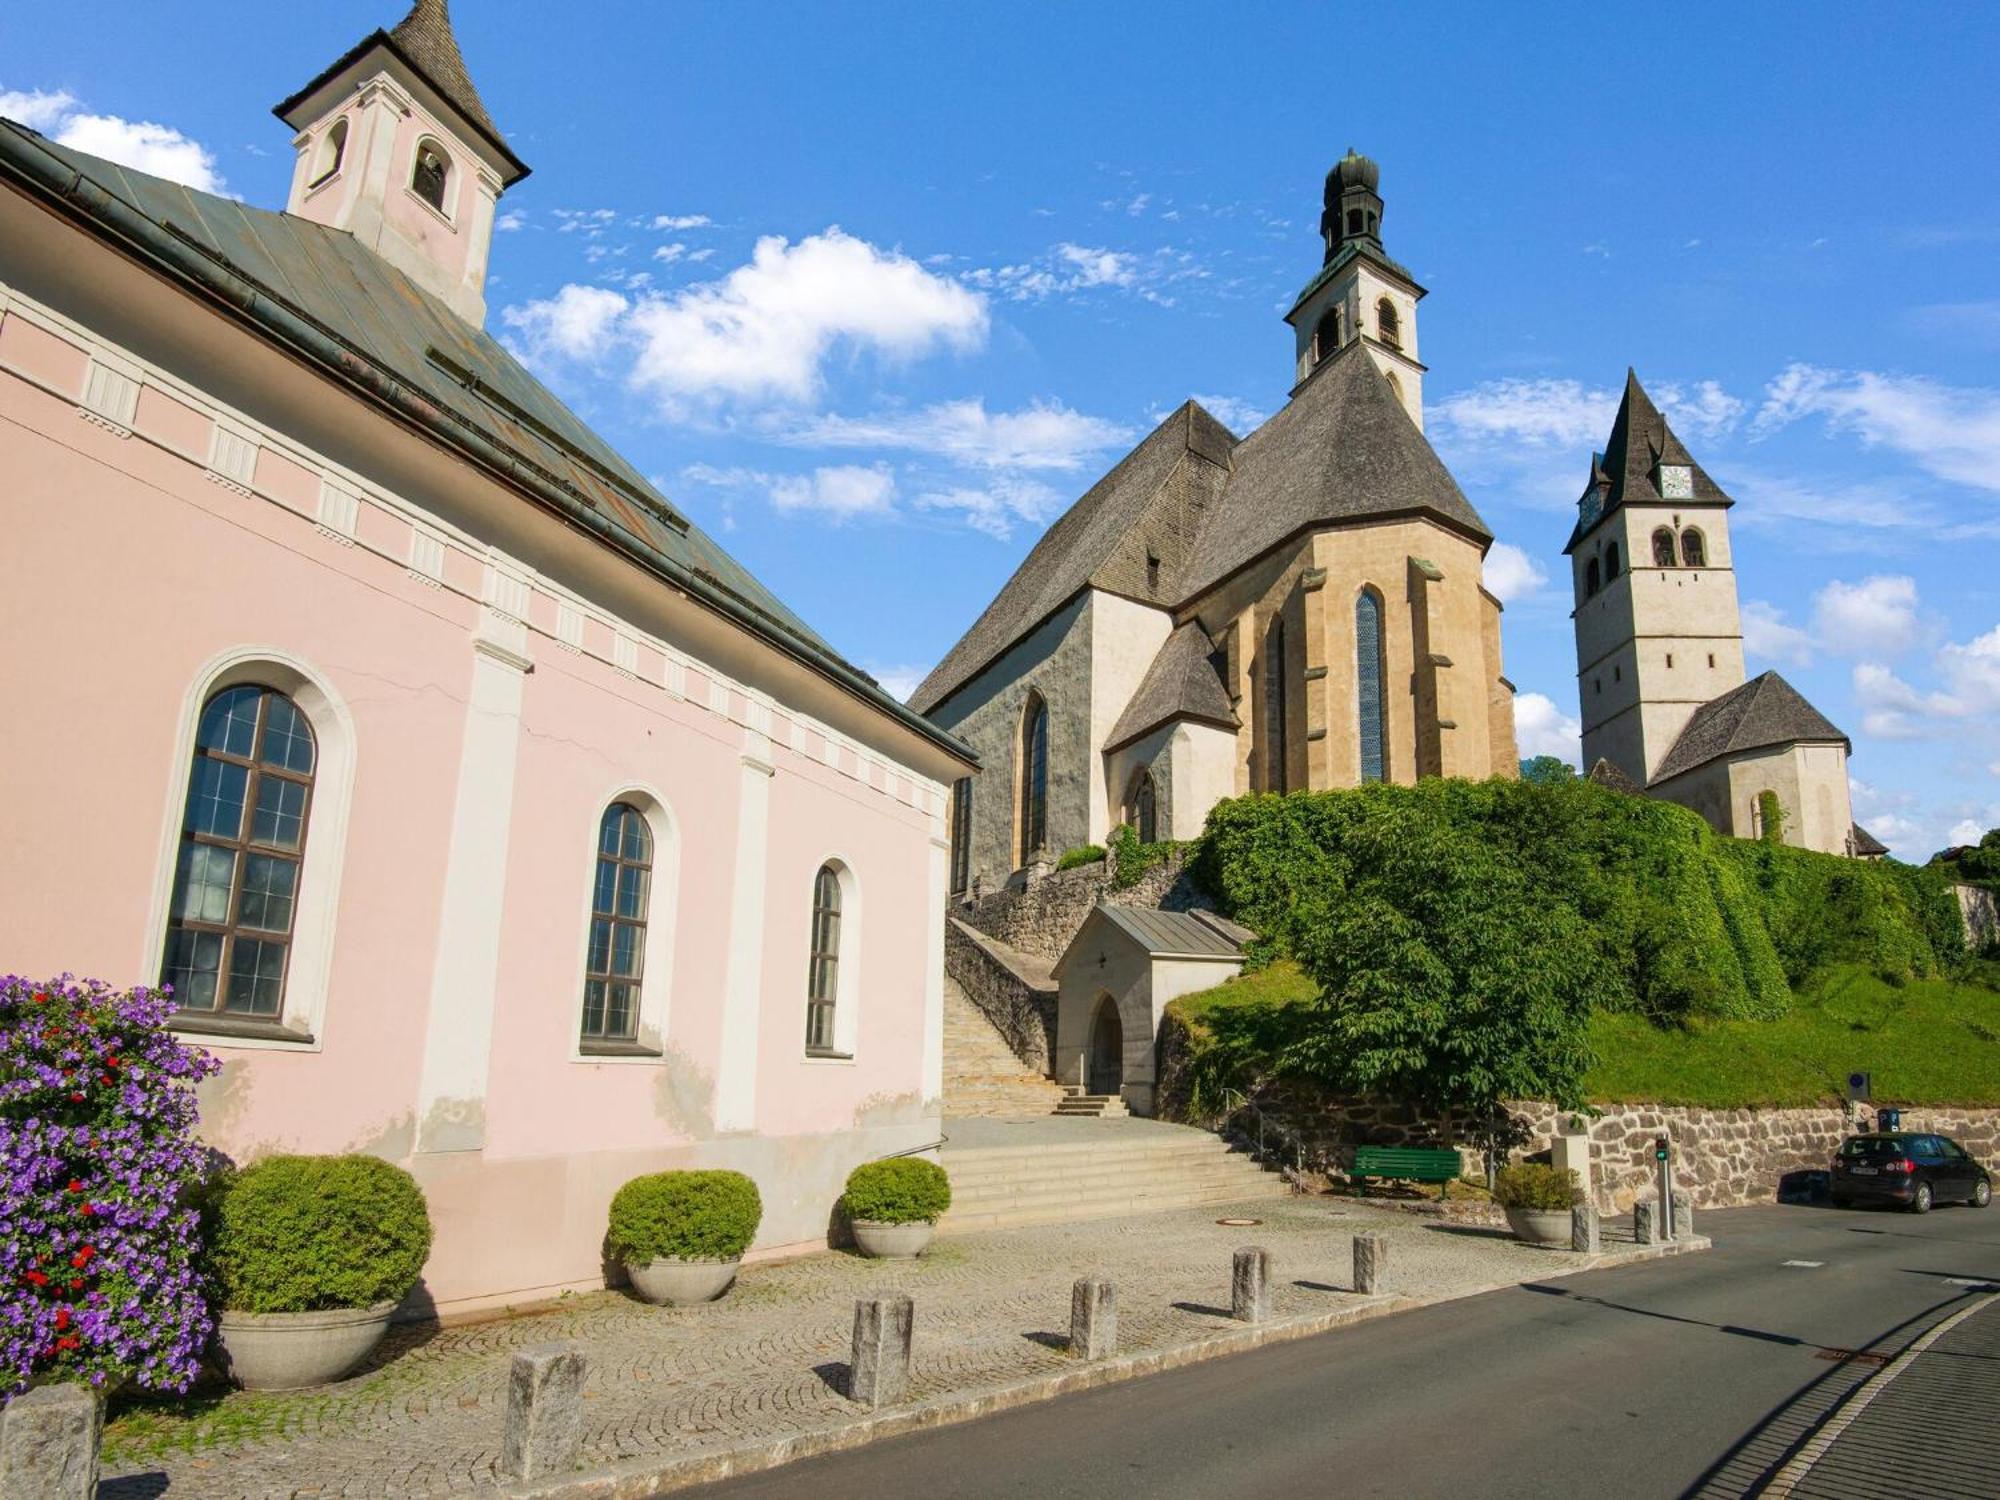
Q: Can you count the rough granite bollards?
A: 9